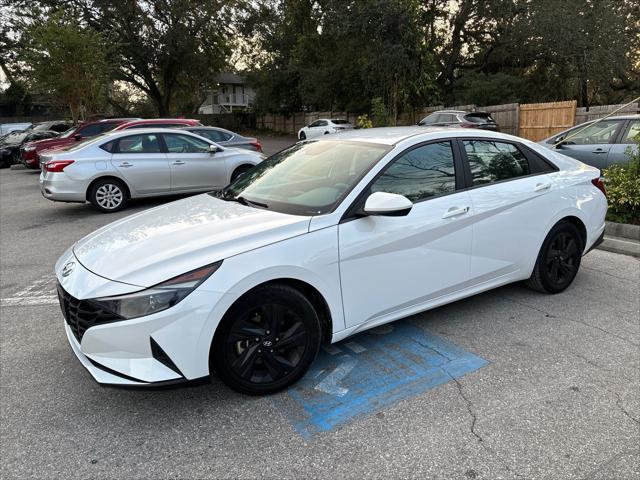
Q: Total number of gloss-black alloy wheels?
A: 2